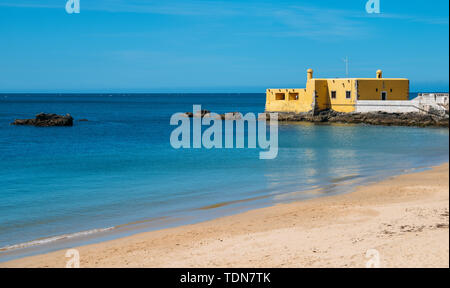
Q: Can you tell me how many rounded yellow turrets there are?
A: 2